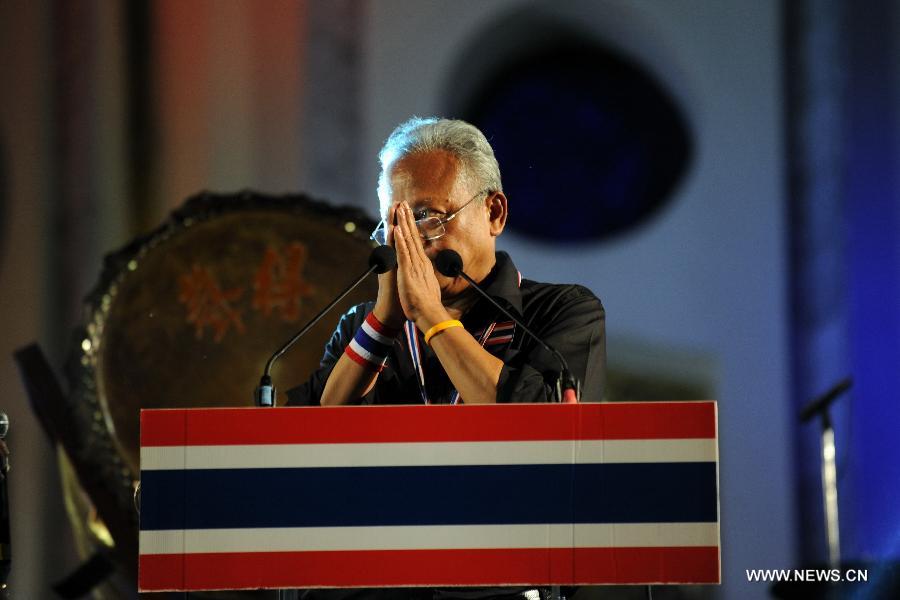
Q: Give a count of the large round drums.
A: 1